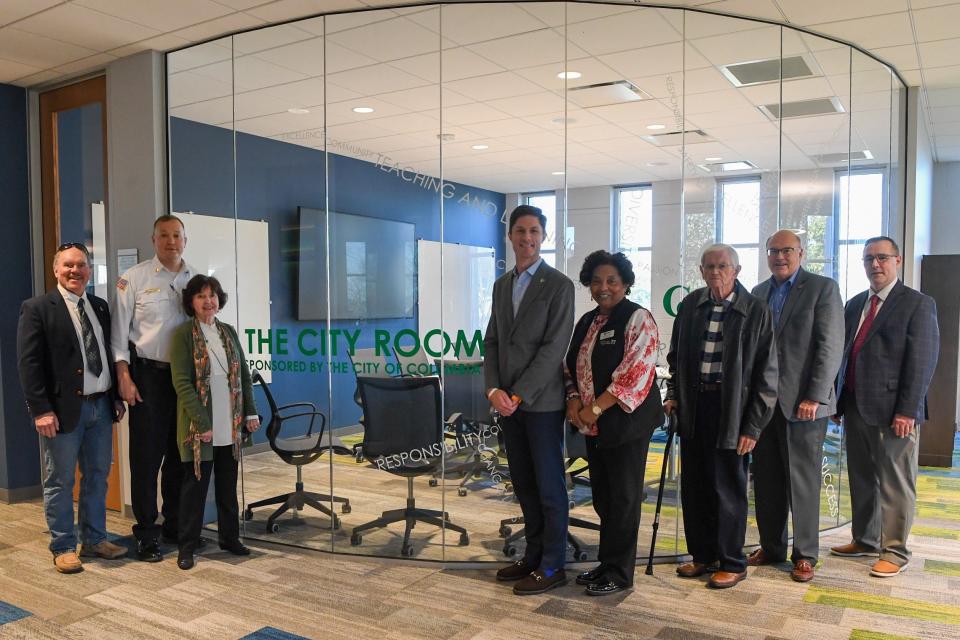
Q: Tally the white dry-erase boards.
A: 2